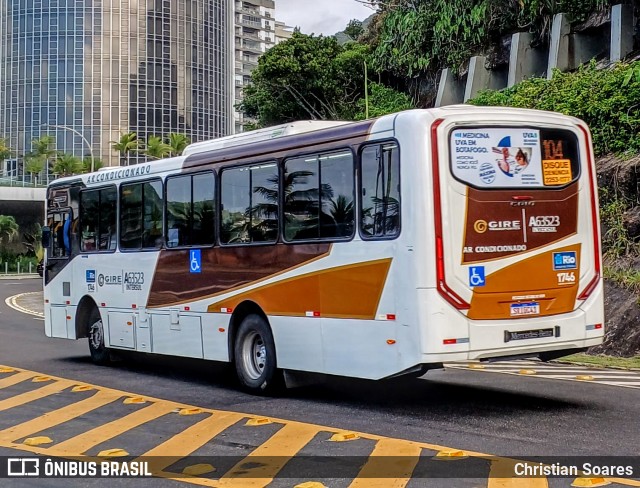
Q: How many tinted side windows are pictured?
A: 6